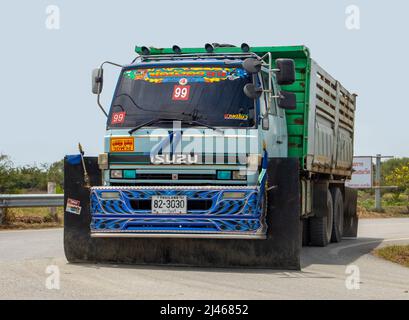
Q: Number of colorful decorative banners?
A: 1